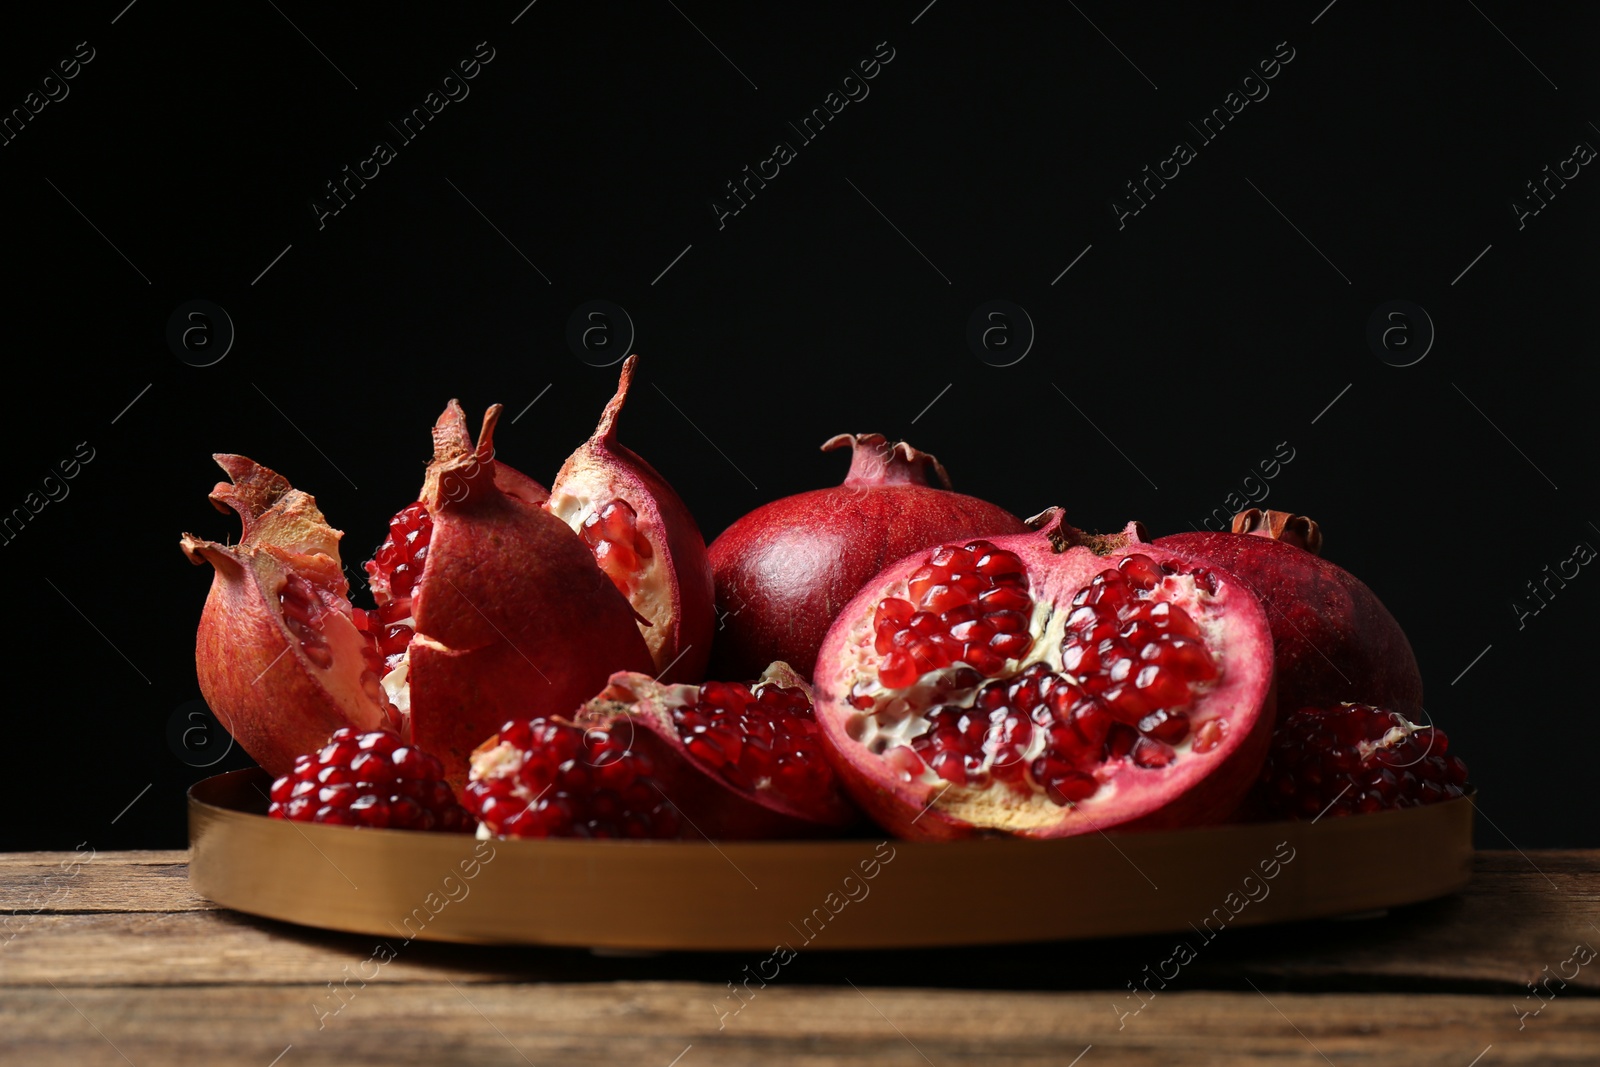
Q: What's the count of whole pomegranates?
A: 2